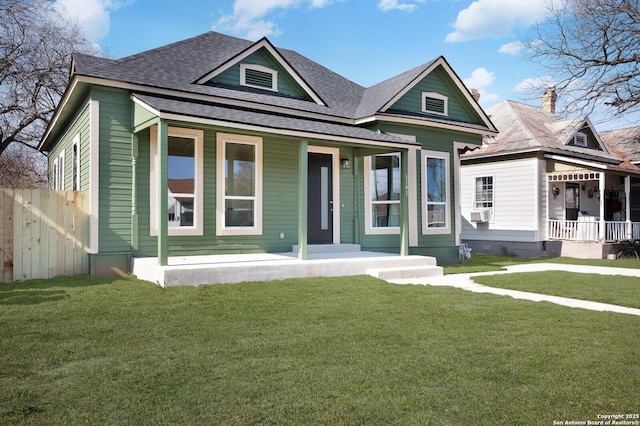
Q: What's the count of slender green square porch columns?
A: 3